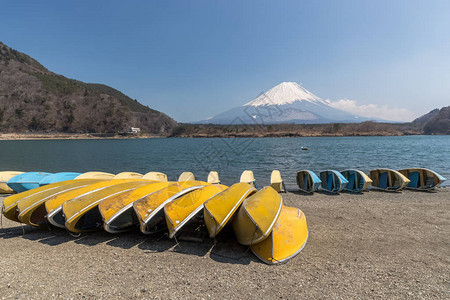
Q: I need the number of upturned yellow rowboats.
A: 10